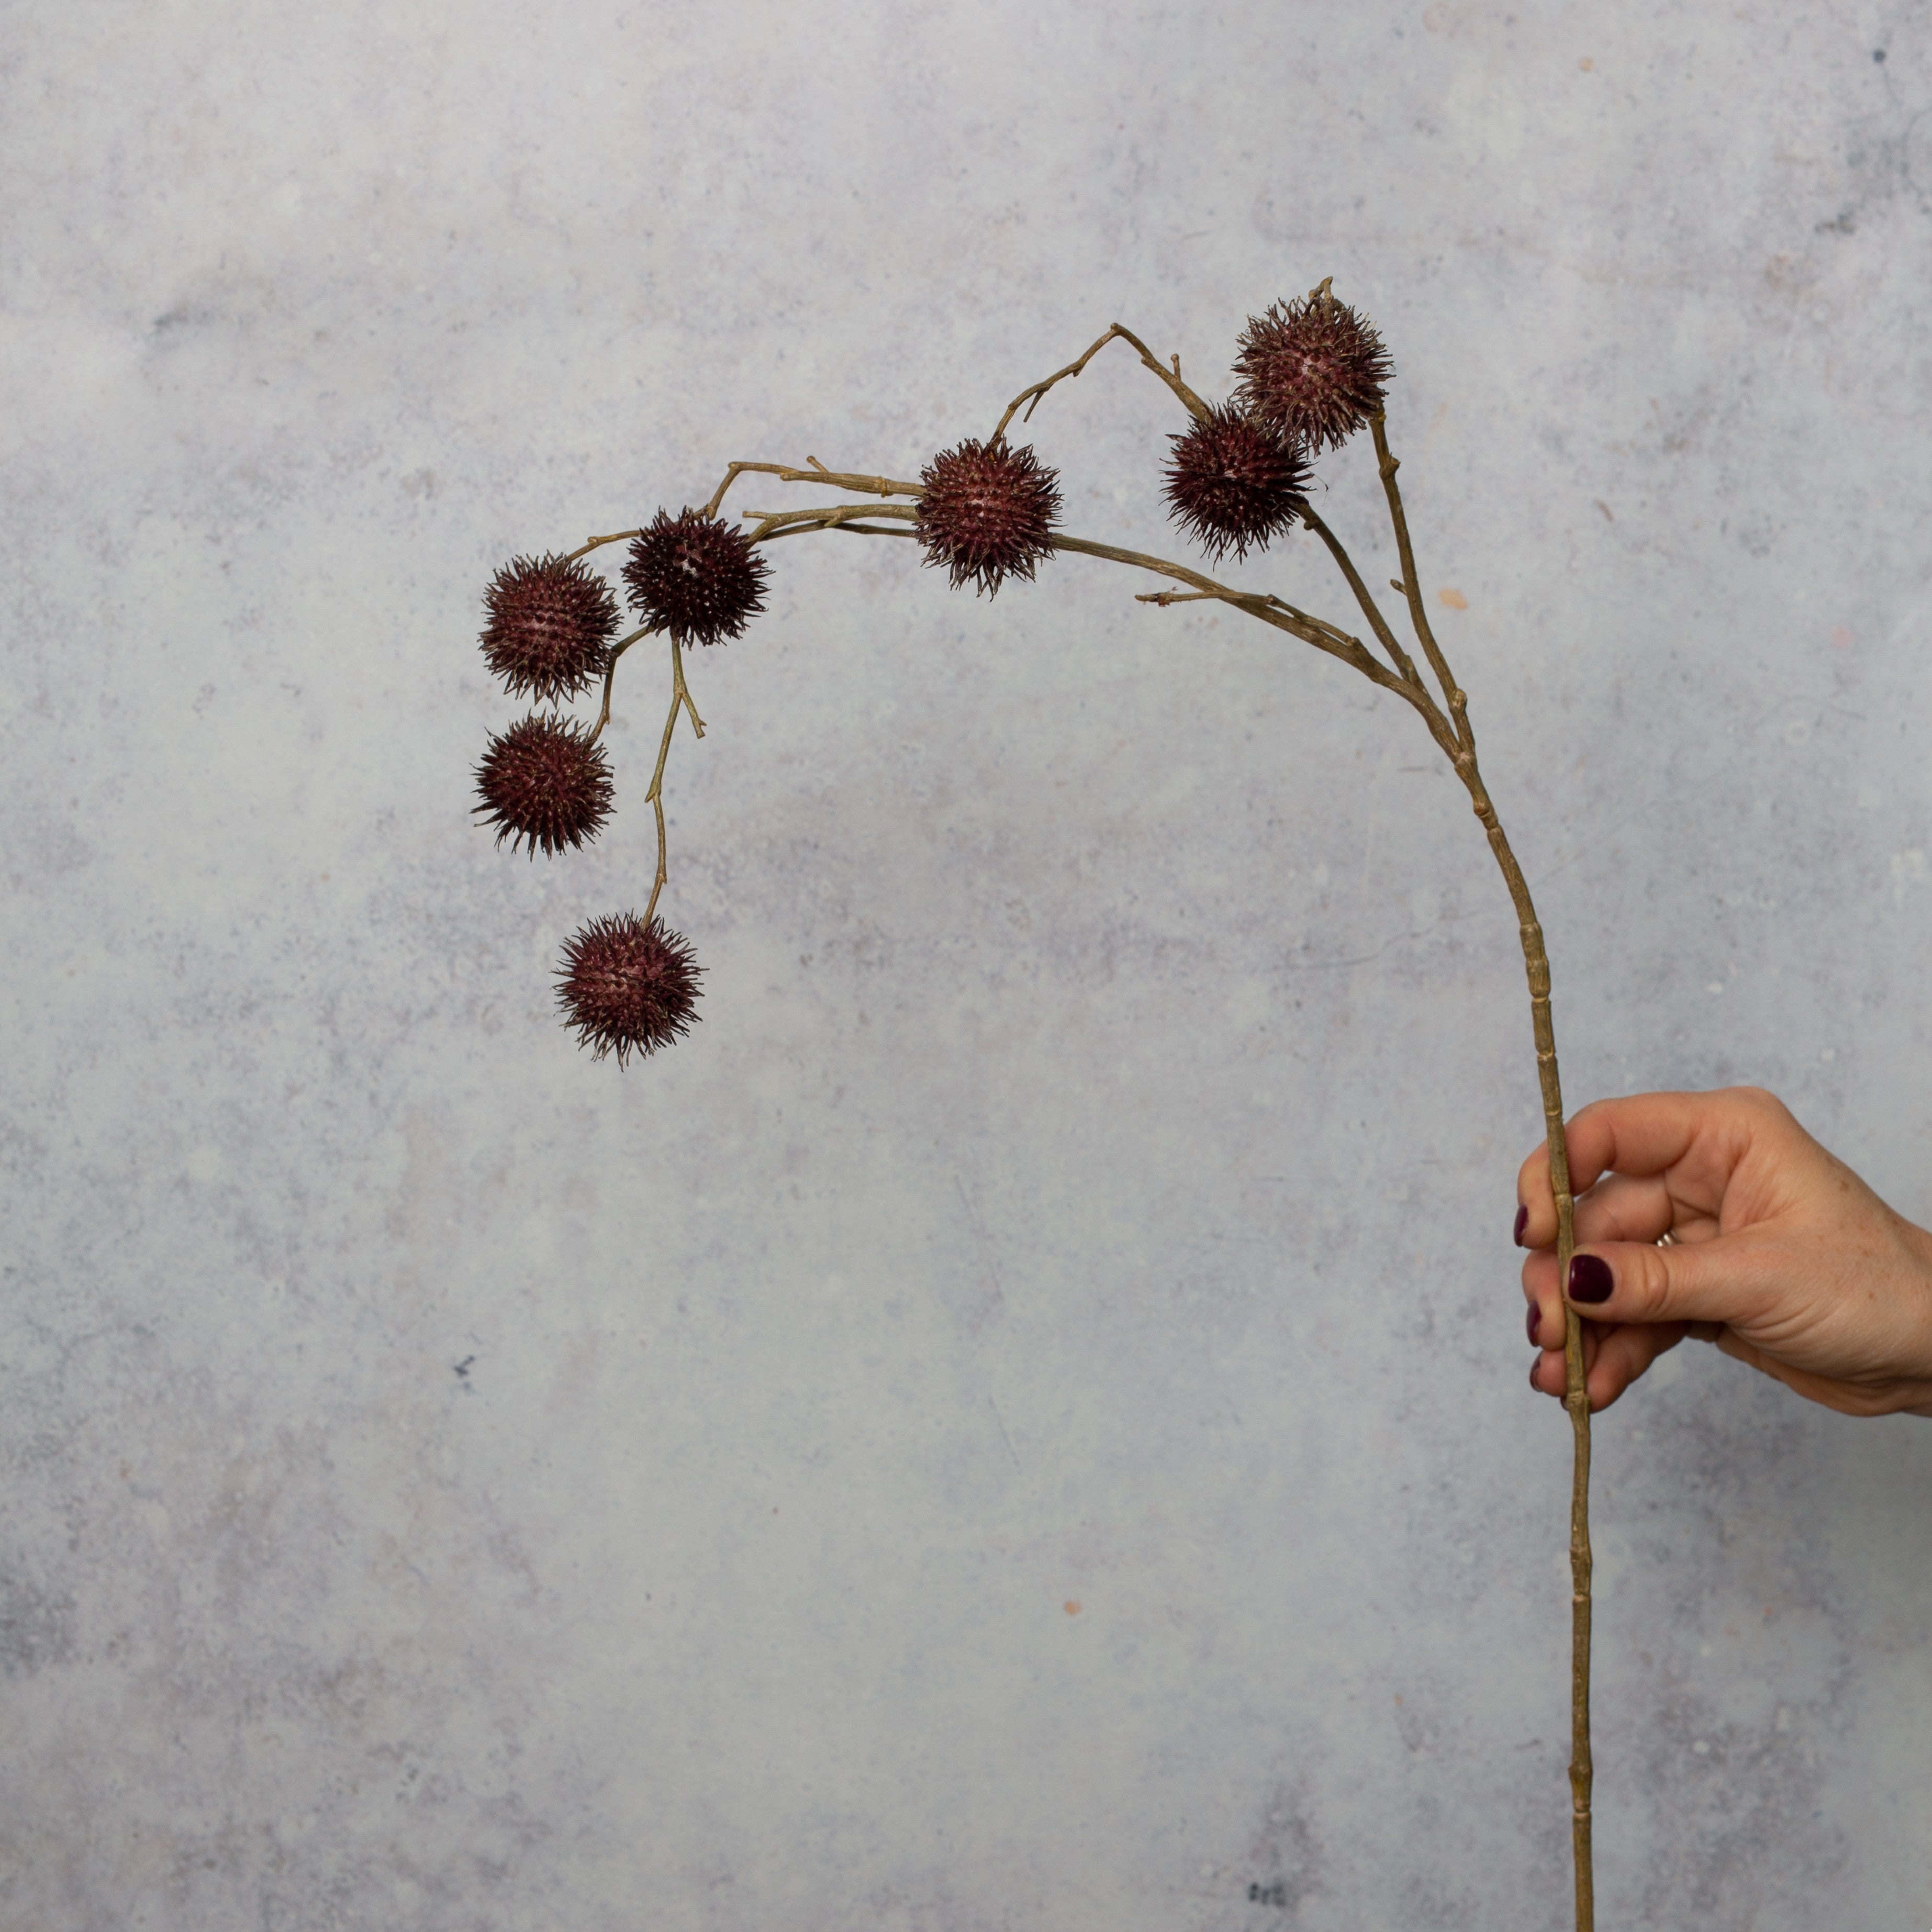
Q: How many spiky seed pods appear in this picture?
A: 7